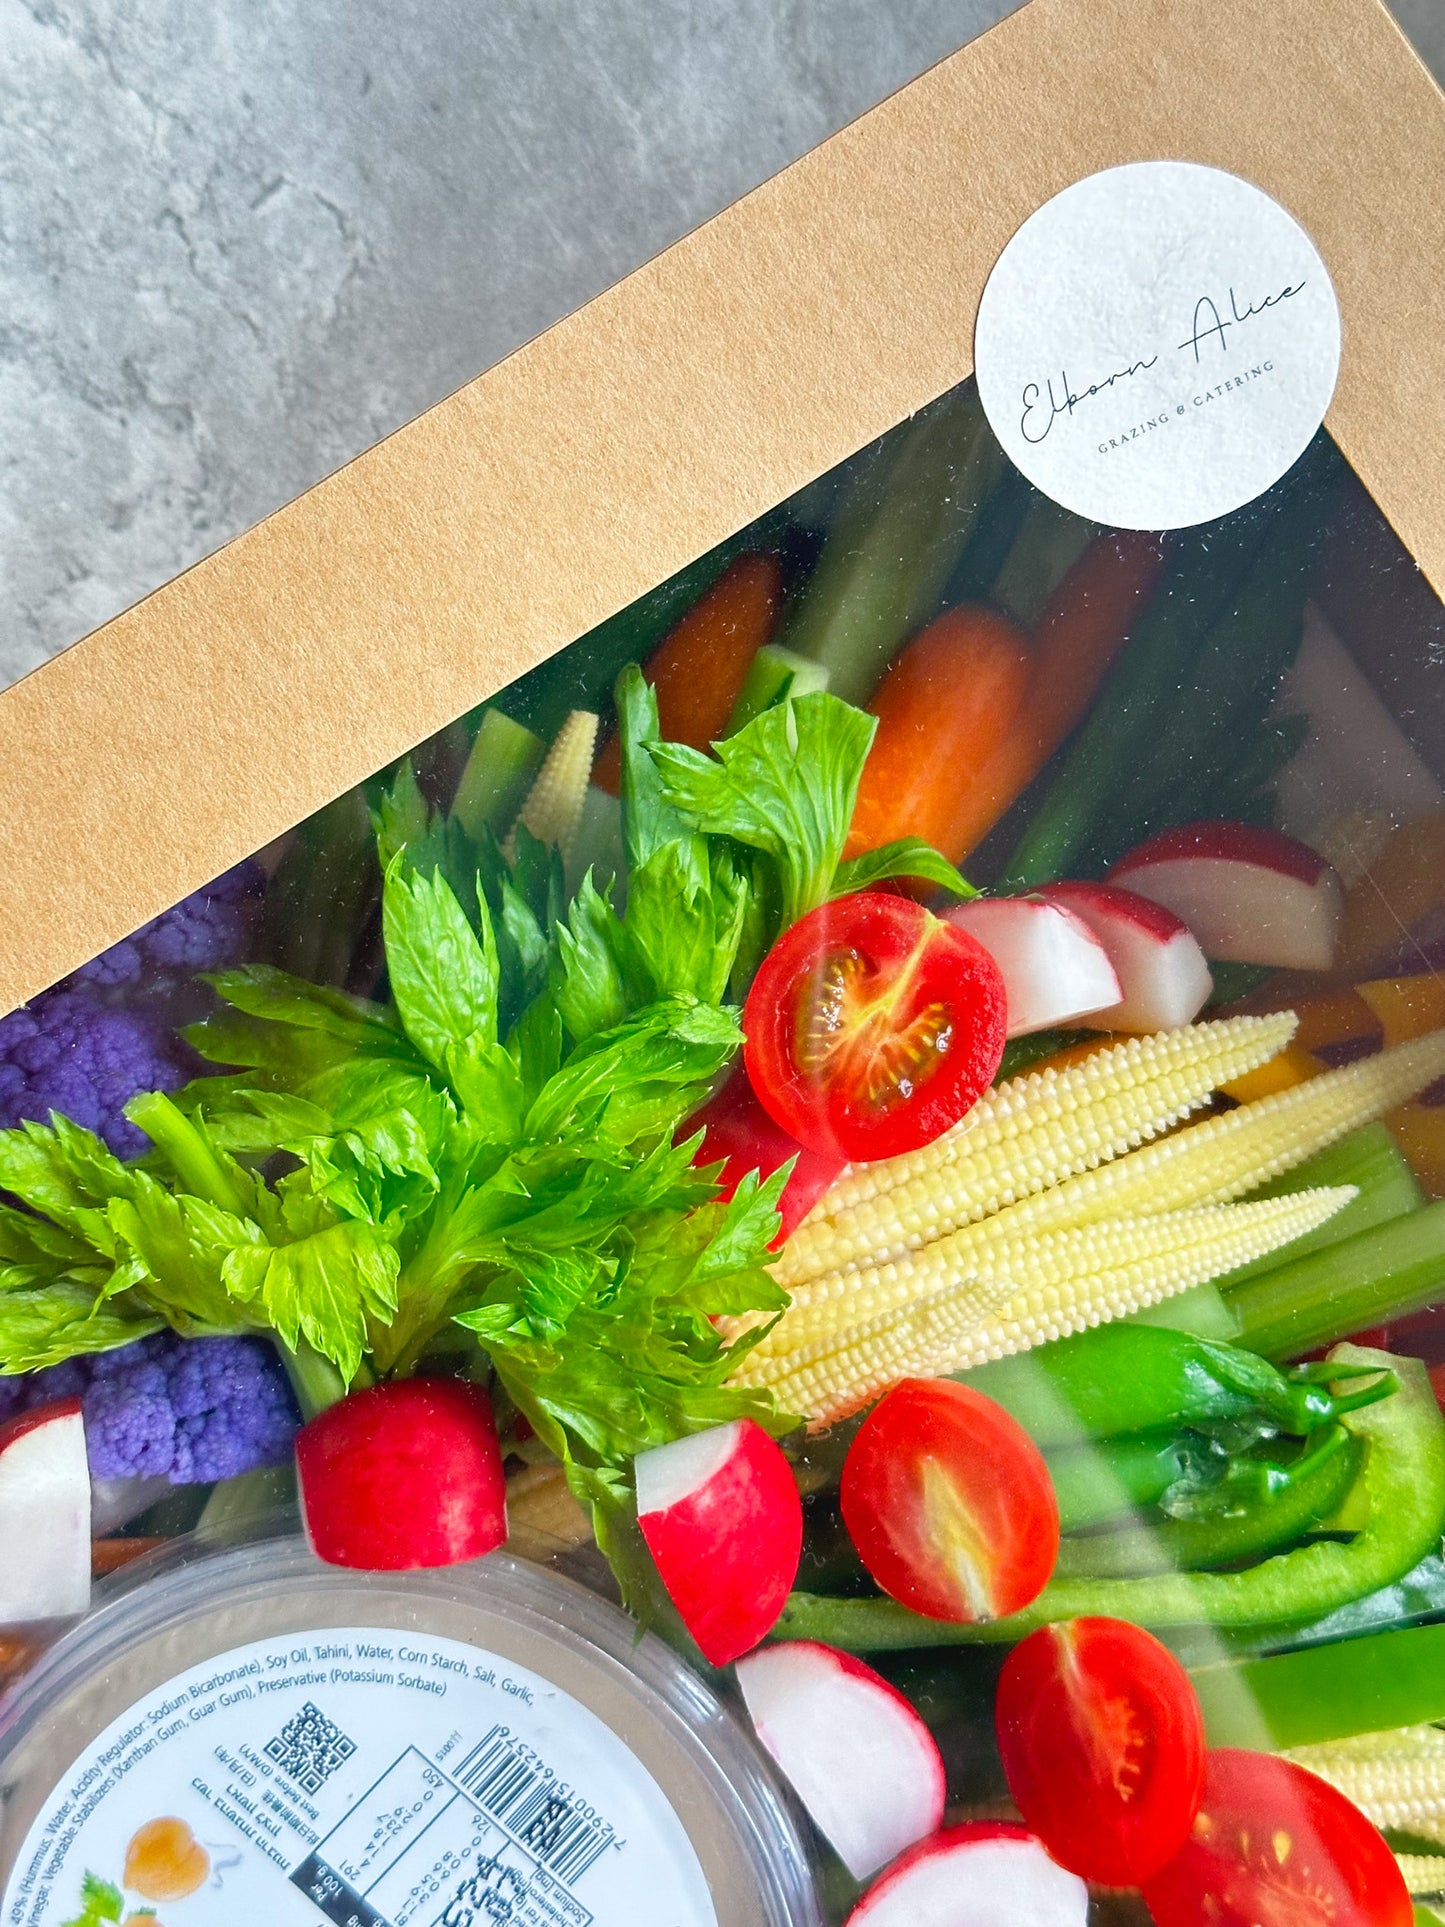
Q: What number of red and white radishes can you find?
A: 8